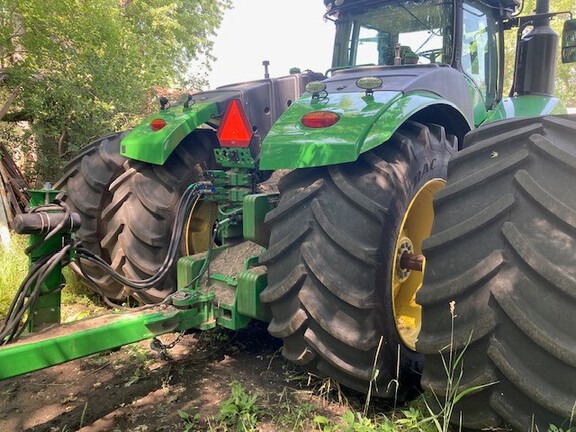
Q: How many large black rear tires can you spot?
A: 4